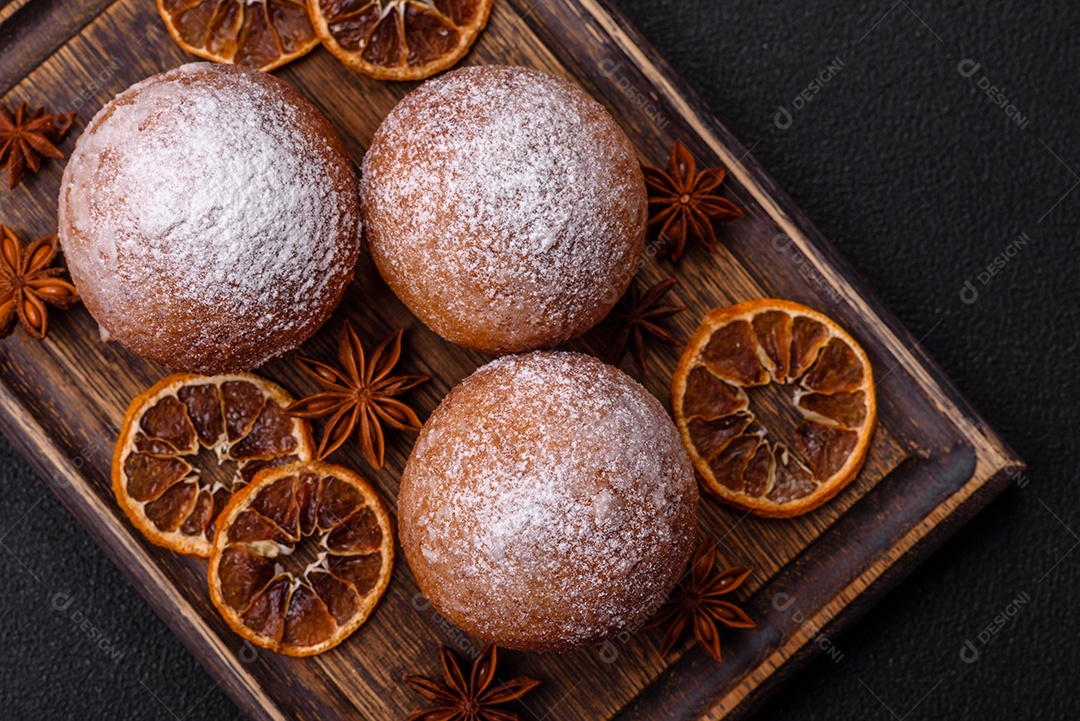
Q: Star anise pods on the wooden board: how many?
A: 7